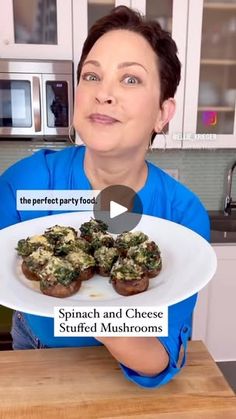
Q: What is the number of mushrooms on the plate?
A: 12